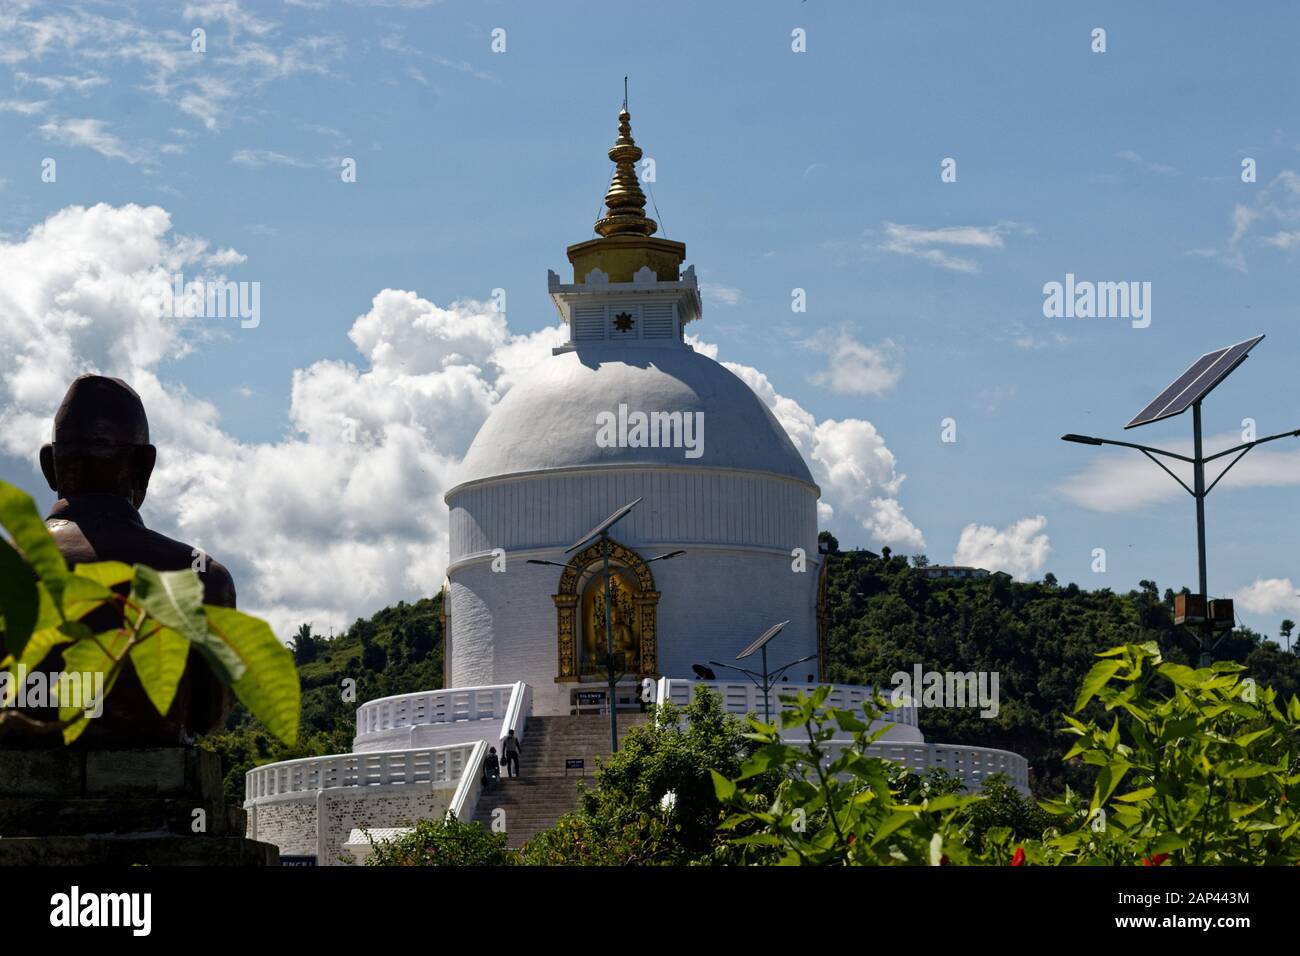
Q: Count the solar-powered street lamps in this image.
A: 3